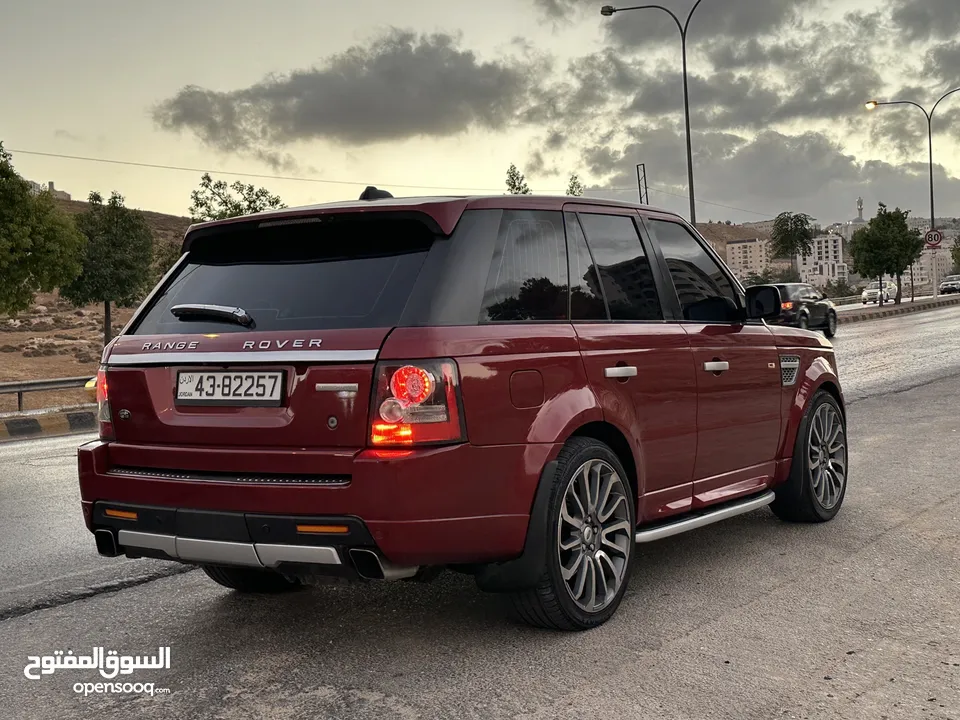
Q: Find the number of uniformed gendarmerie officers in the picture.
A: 0